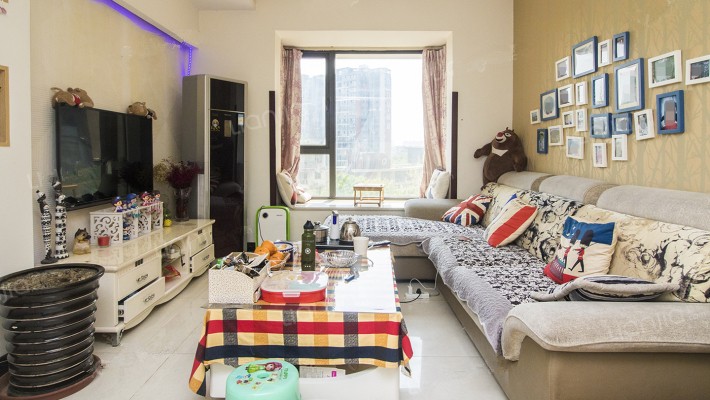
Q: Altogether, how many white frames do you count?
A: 14